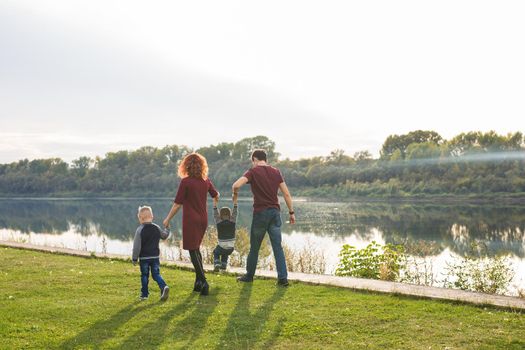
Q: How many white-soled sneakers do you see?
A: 2